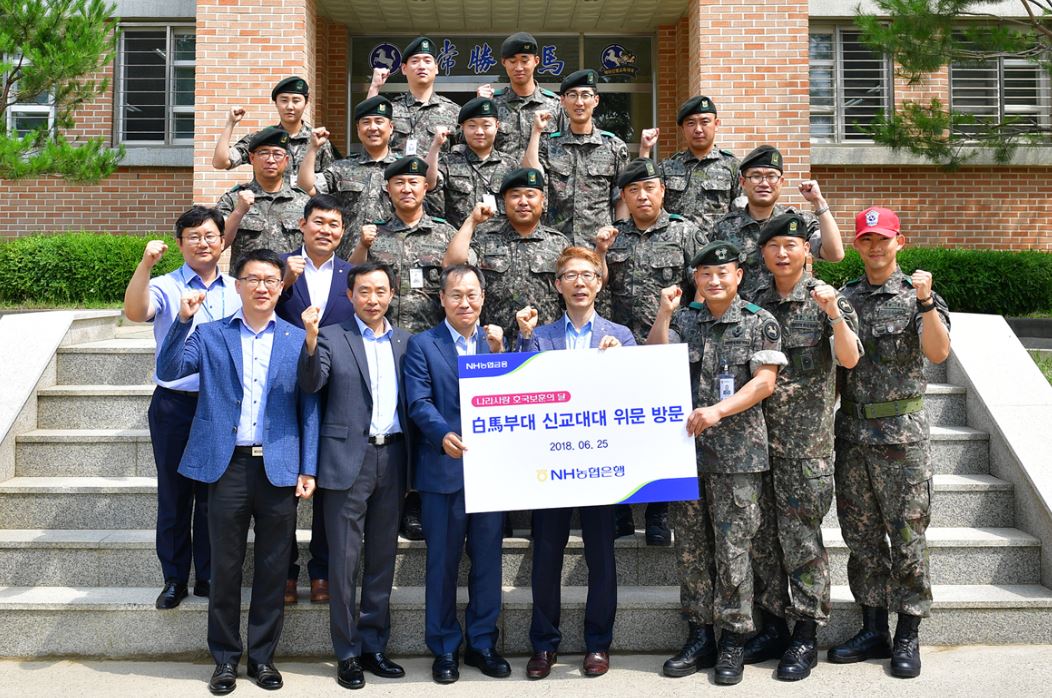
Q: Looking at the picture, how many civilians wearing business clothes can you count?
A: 6